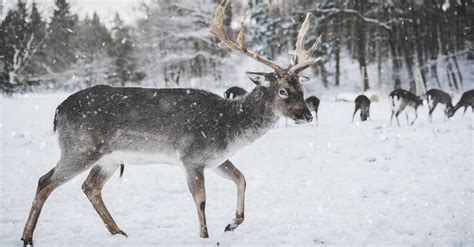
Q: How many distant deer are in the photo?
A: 6